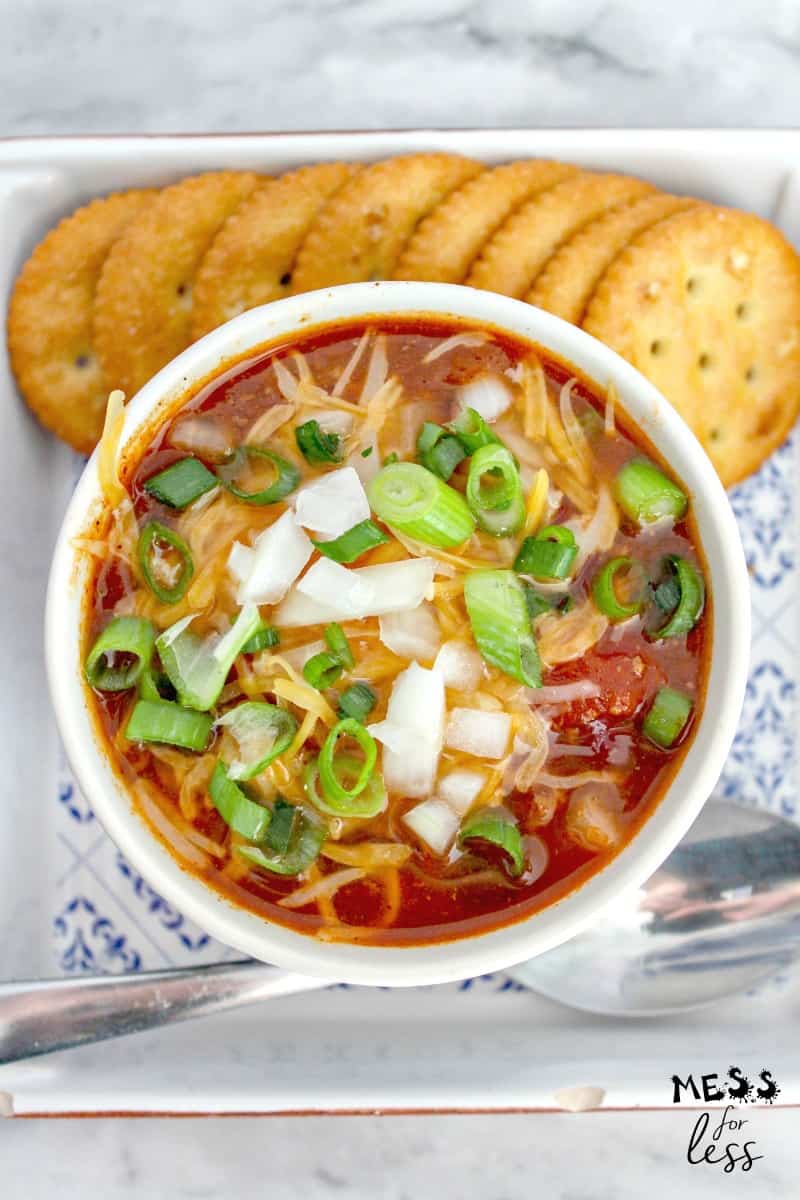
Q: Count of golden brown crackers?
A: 8